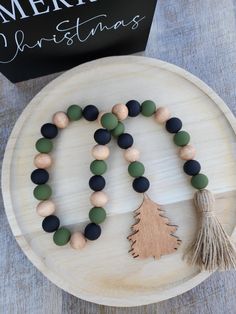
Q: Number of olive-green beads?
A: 12